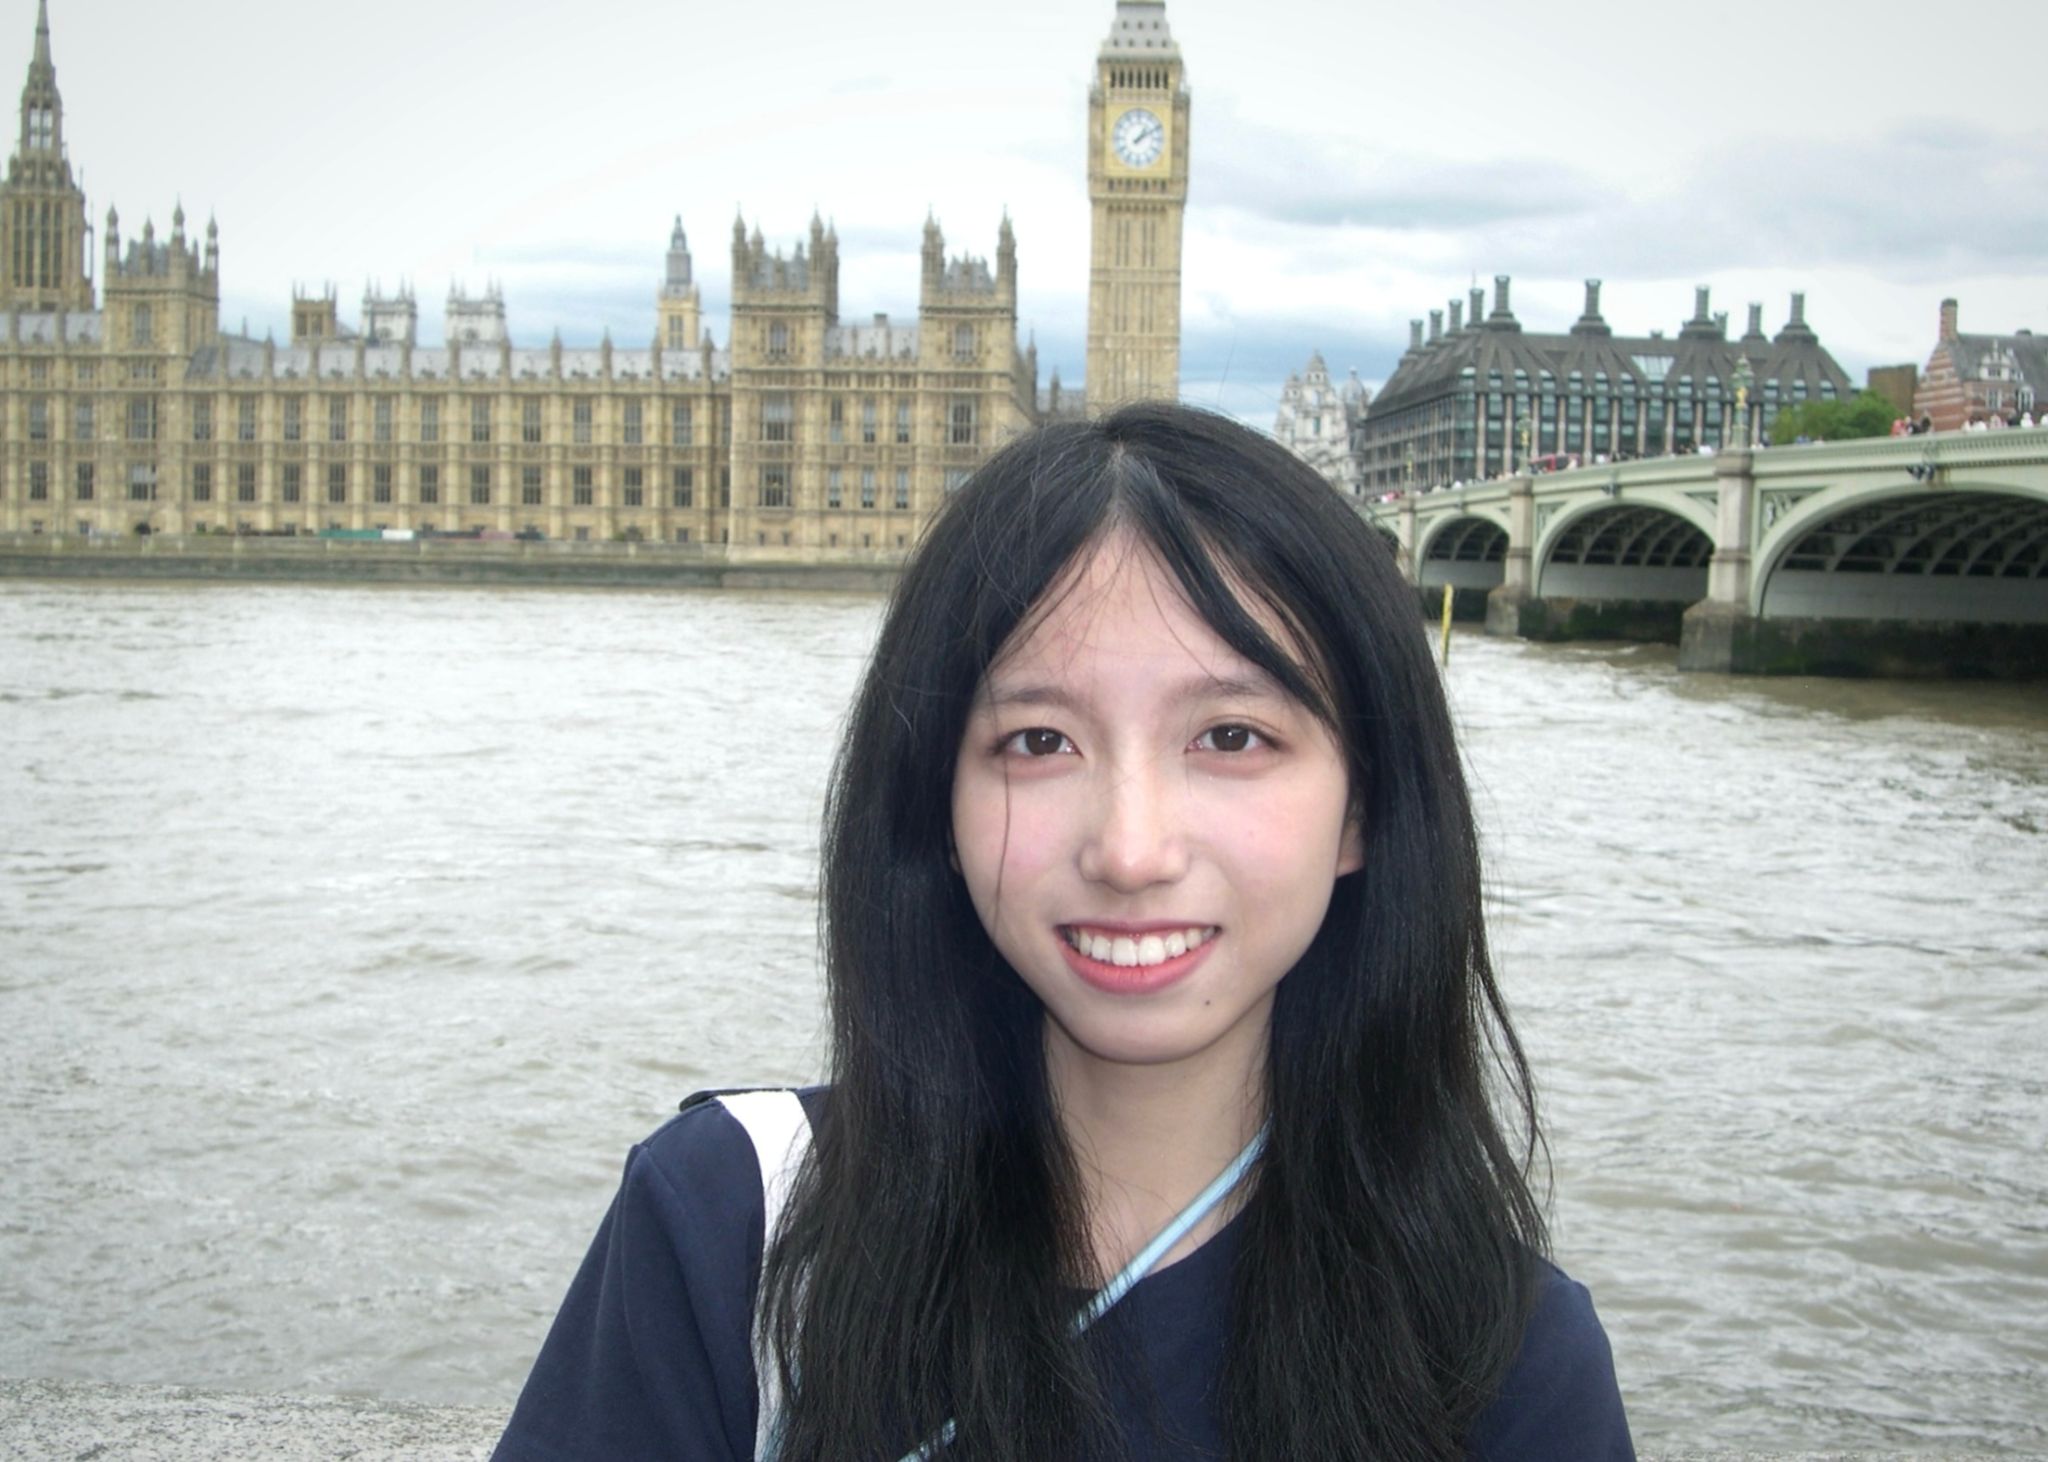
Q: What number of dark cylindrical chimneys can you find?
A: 10